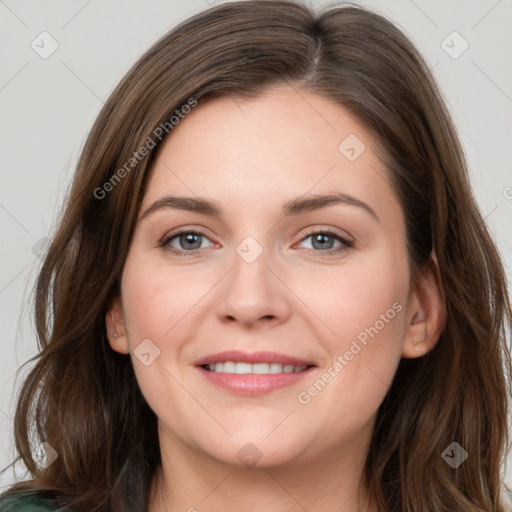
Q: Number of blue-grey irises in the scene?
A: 2